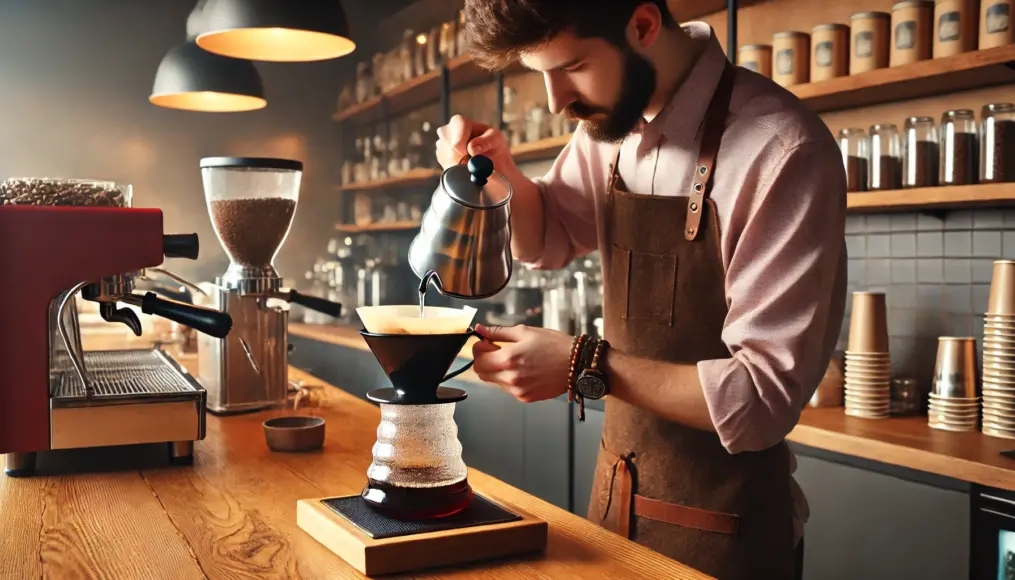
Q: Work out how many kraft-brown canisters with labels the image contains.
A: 7